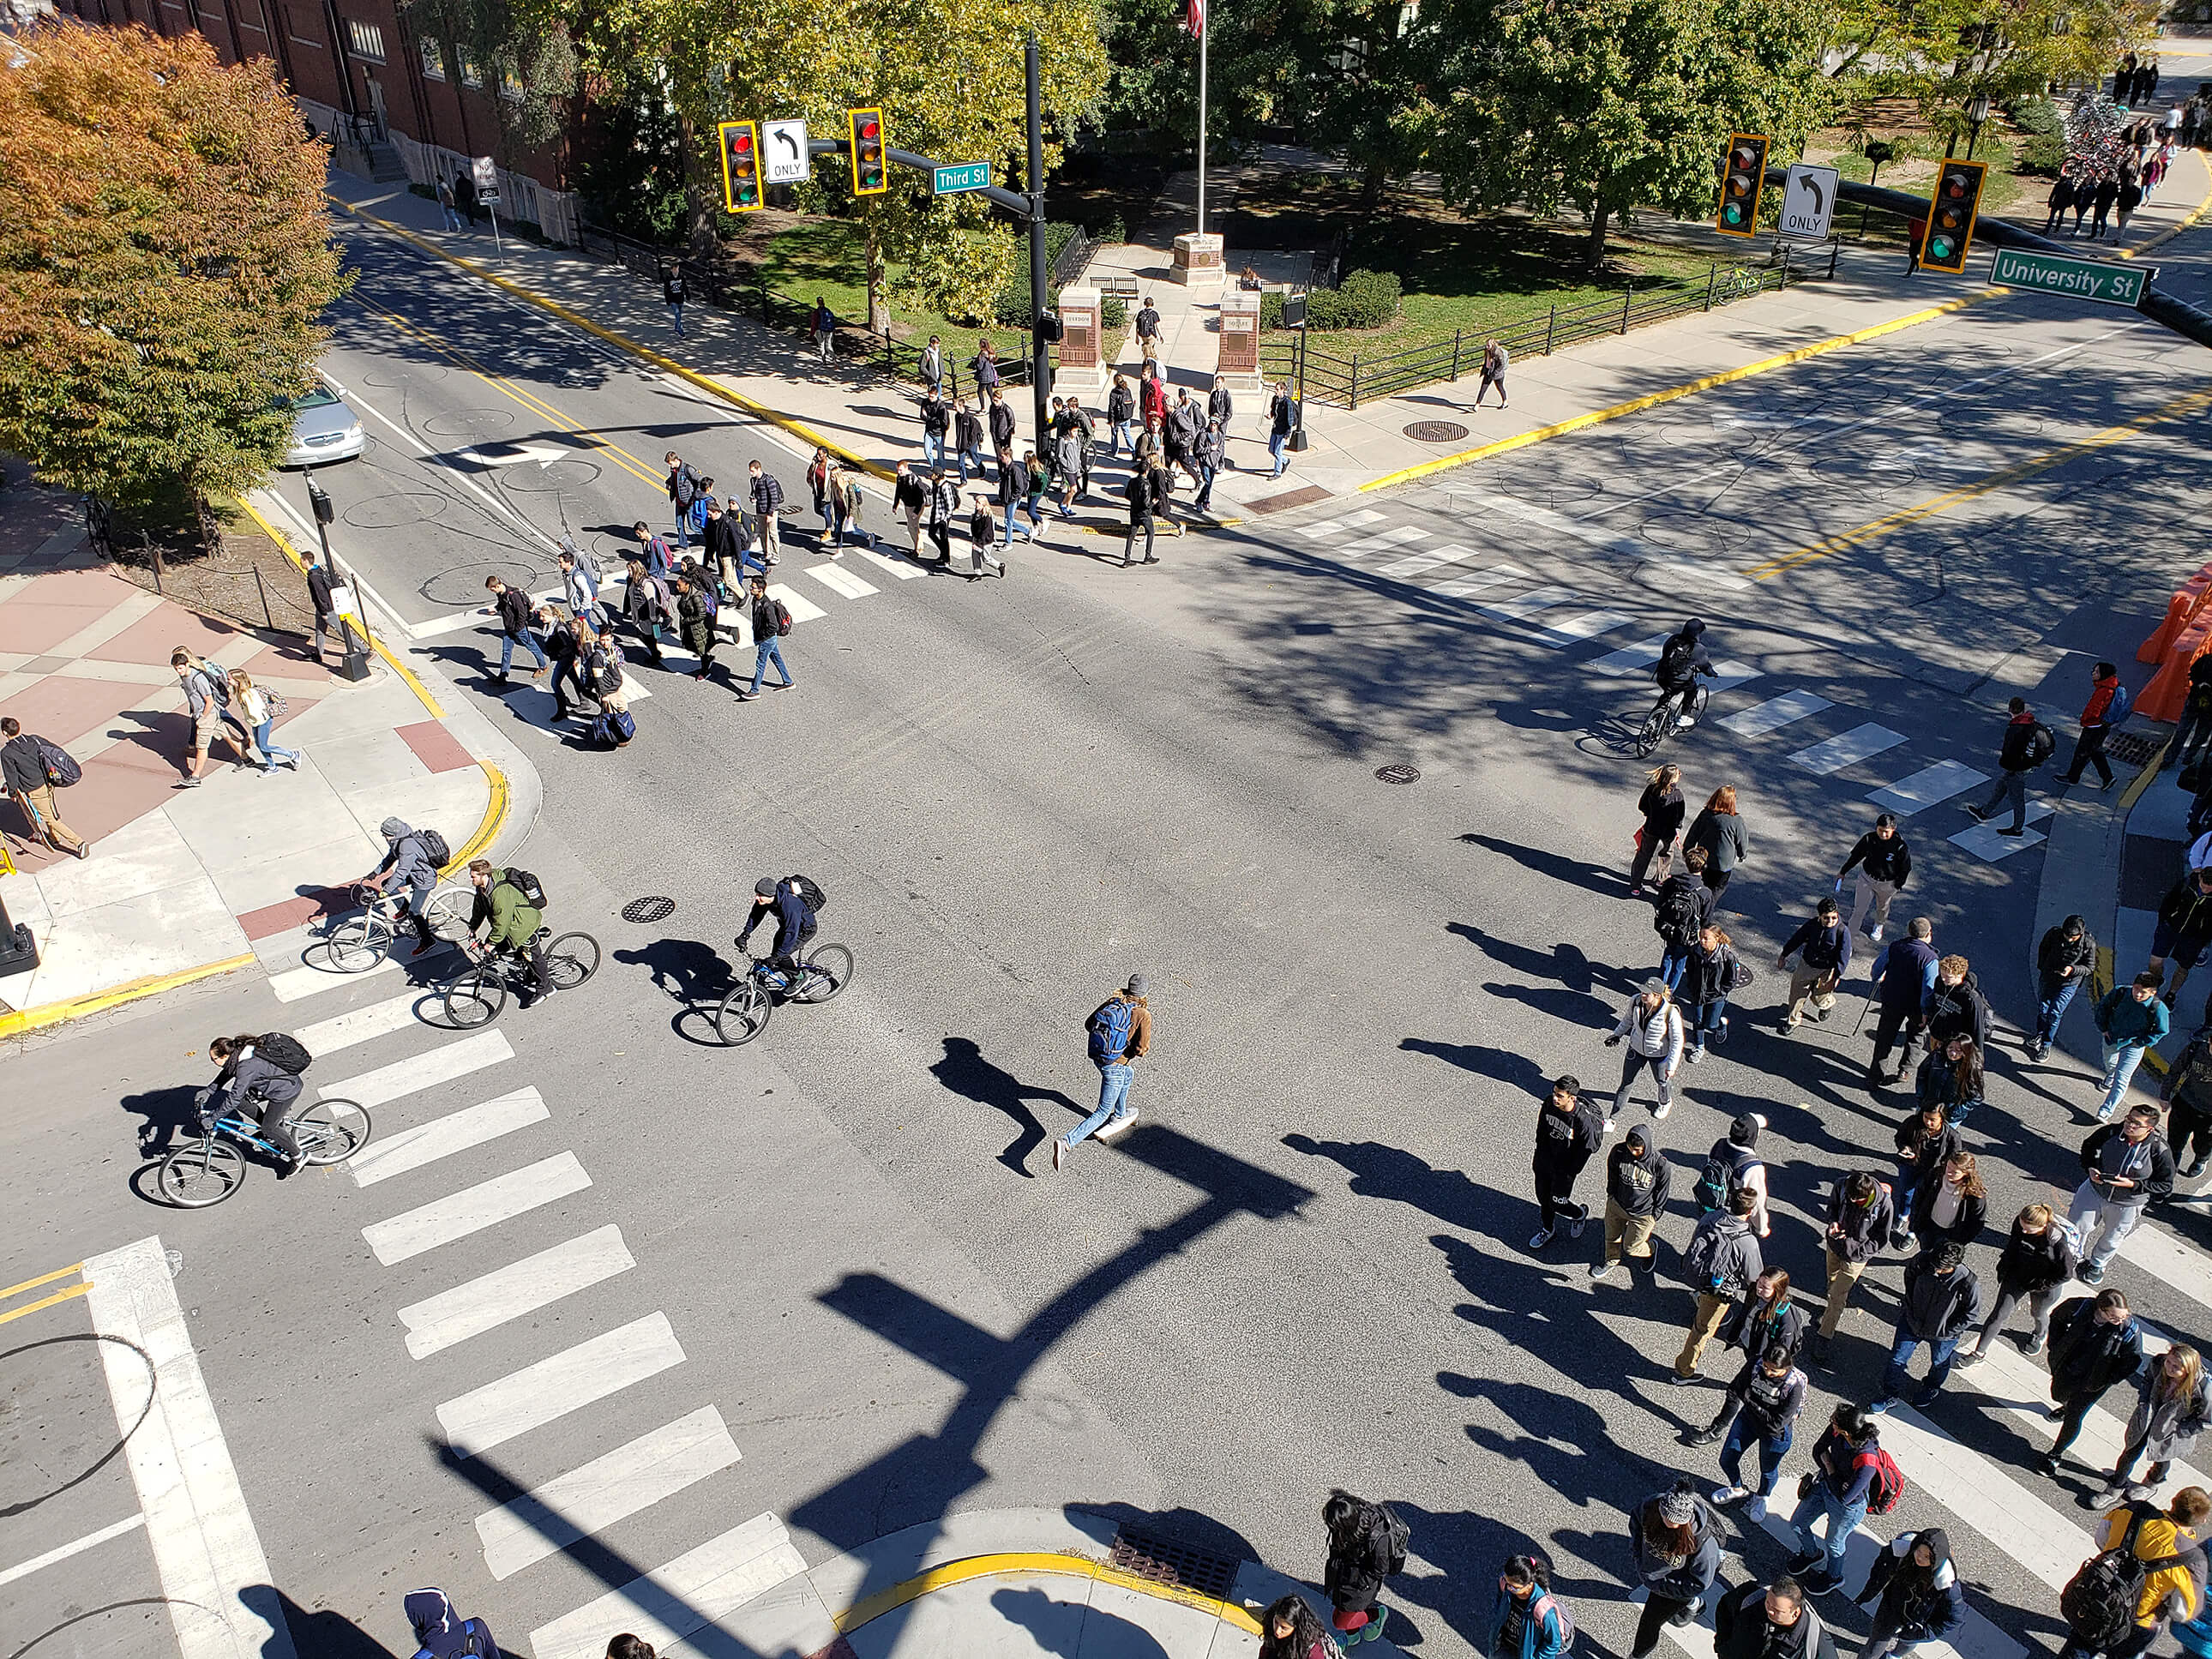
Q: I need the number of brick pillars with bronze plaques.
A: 2